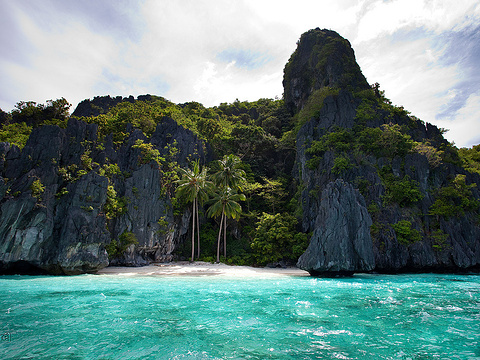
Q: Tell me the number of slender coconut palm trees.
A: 4